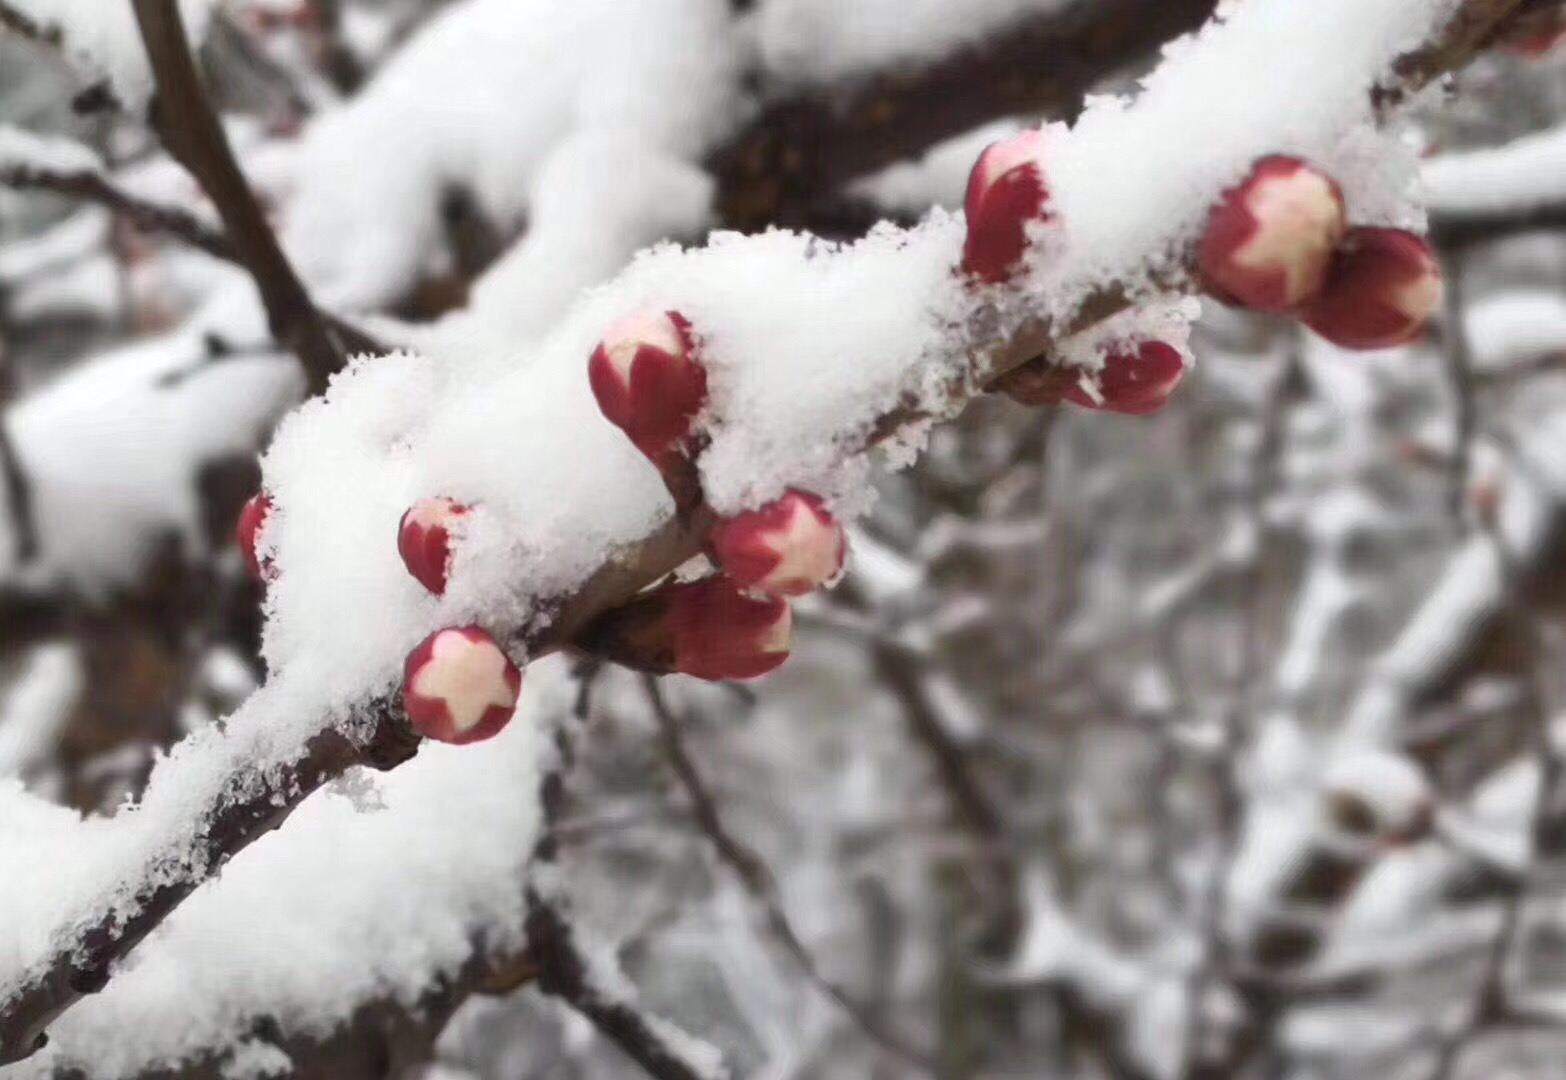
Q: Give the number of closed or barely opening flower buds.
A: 10